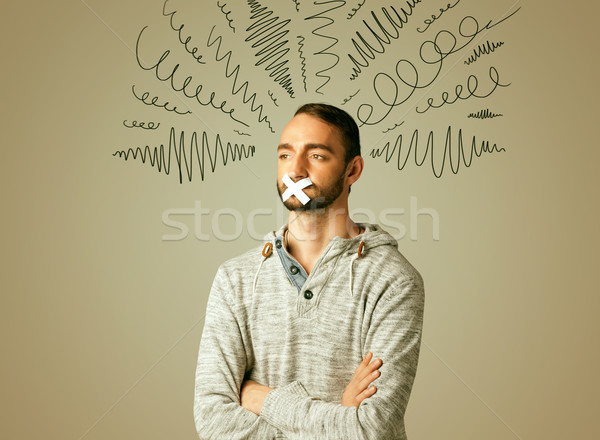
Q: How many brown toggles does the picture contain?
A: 2